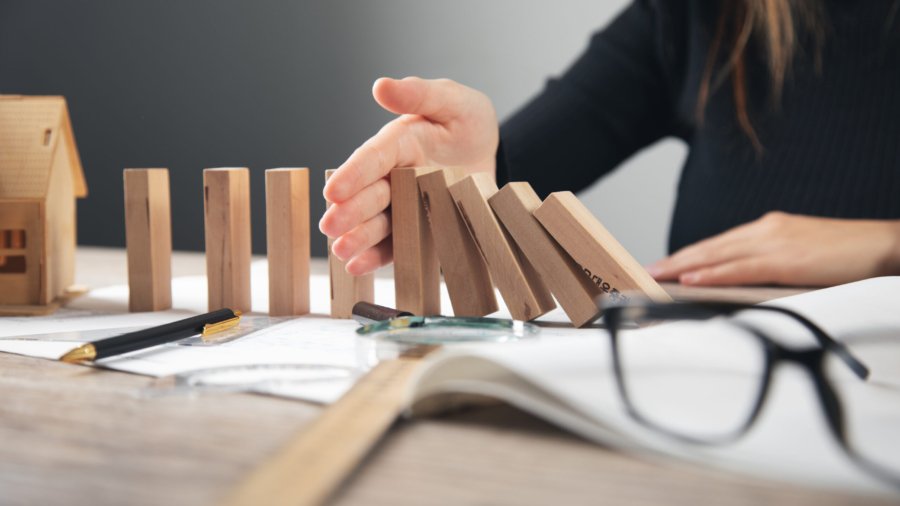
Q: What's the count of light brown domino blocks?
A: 9